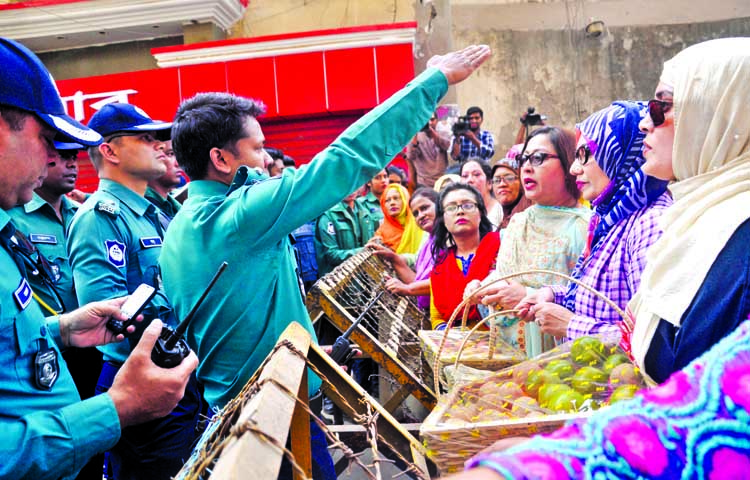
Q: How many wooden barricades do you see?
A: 2